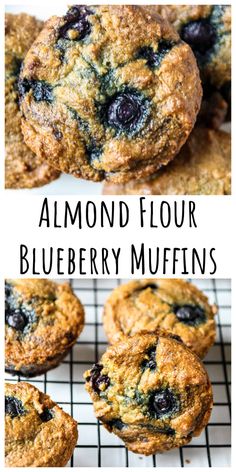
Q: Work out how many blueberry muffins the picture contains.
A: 8